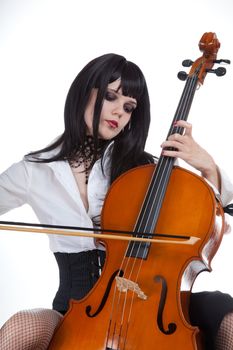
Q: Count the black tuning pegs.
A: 4